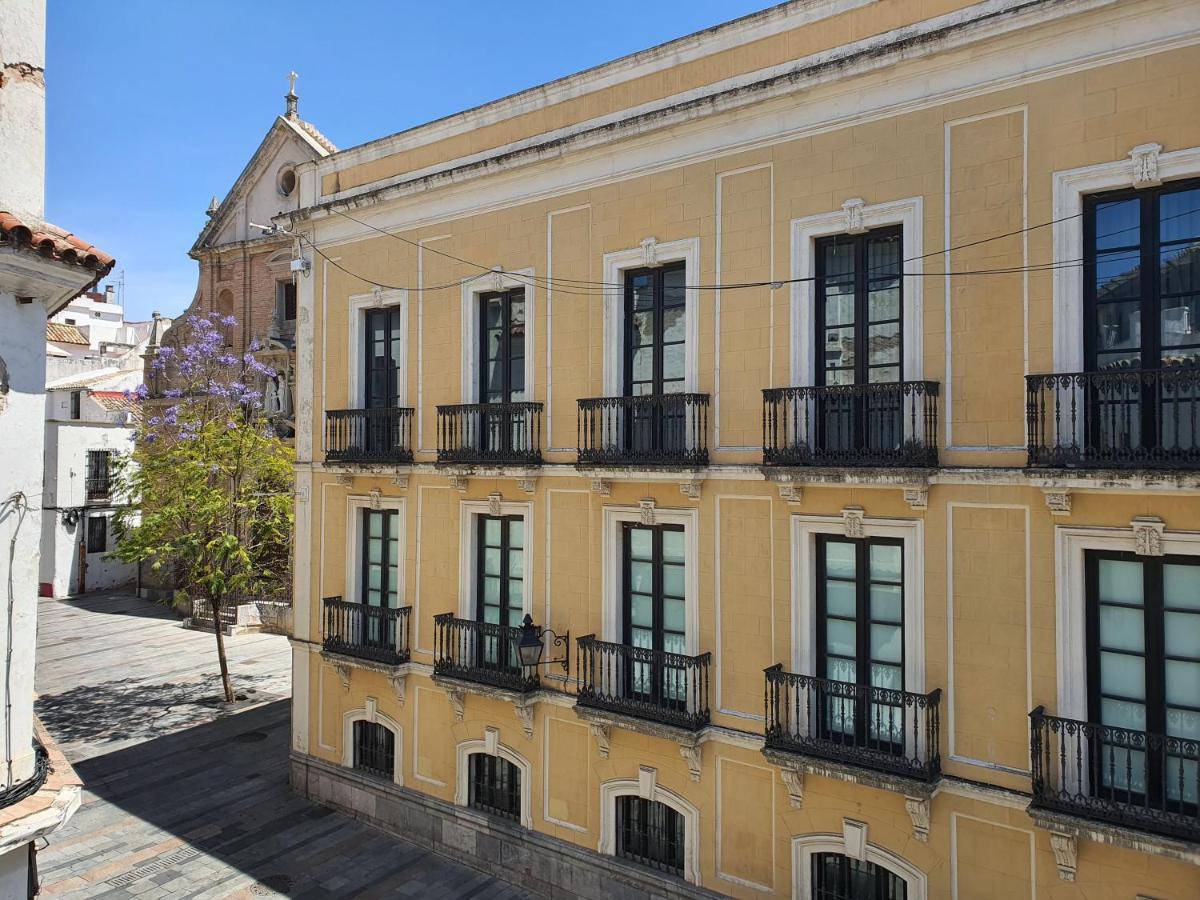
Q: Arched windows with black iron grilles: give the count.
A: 4